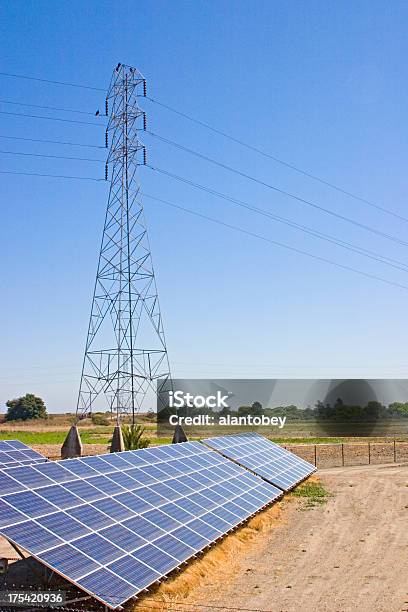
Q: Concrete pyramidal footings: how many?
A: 3